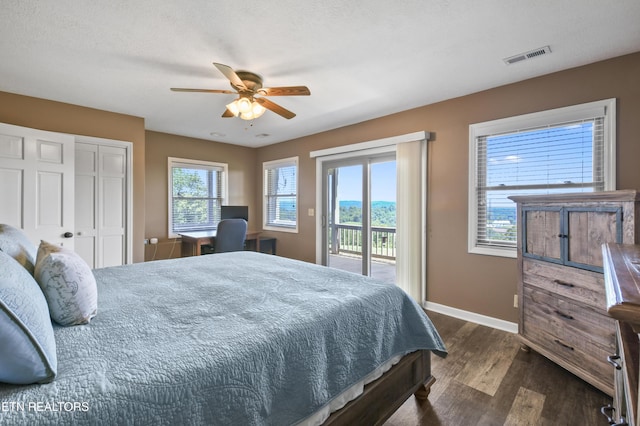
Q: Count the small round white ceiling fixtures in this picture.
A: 2